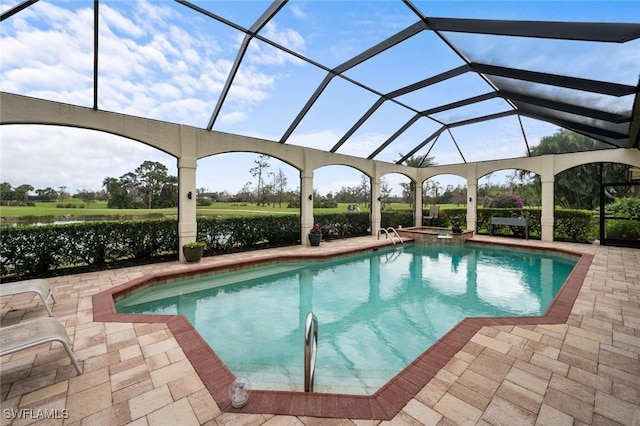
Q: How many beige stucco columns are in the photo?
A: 6